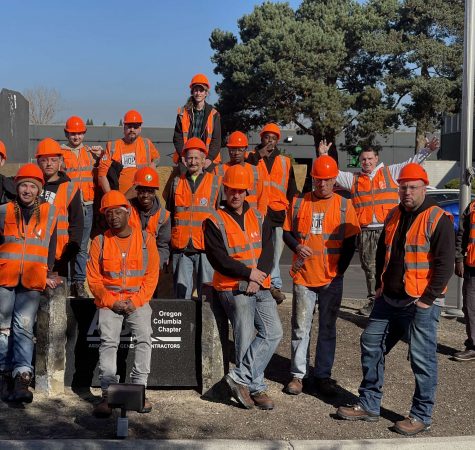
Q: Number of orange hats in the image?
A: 14